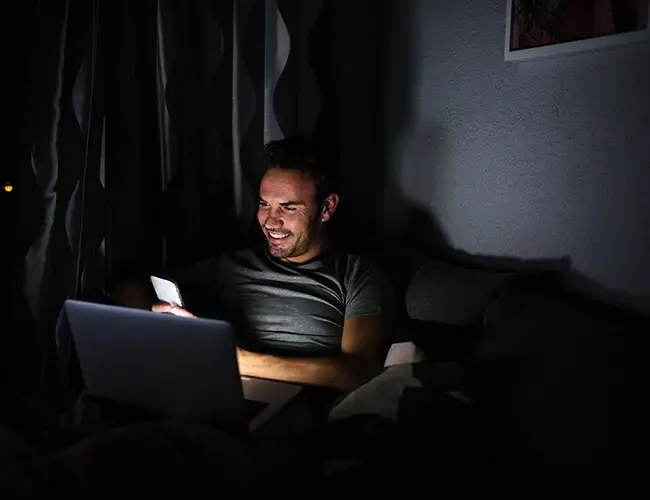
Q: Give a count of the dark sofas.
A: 1